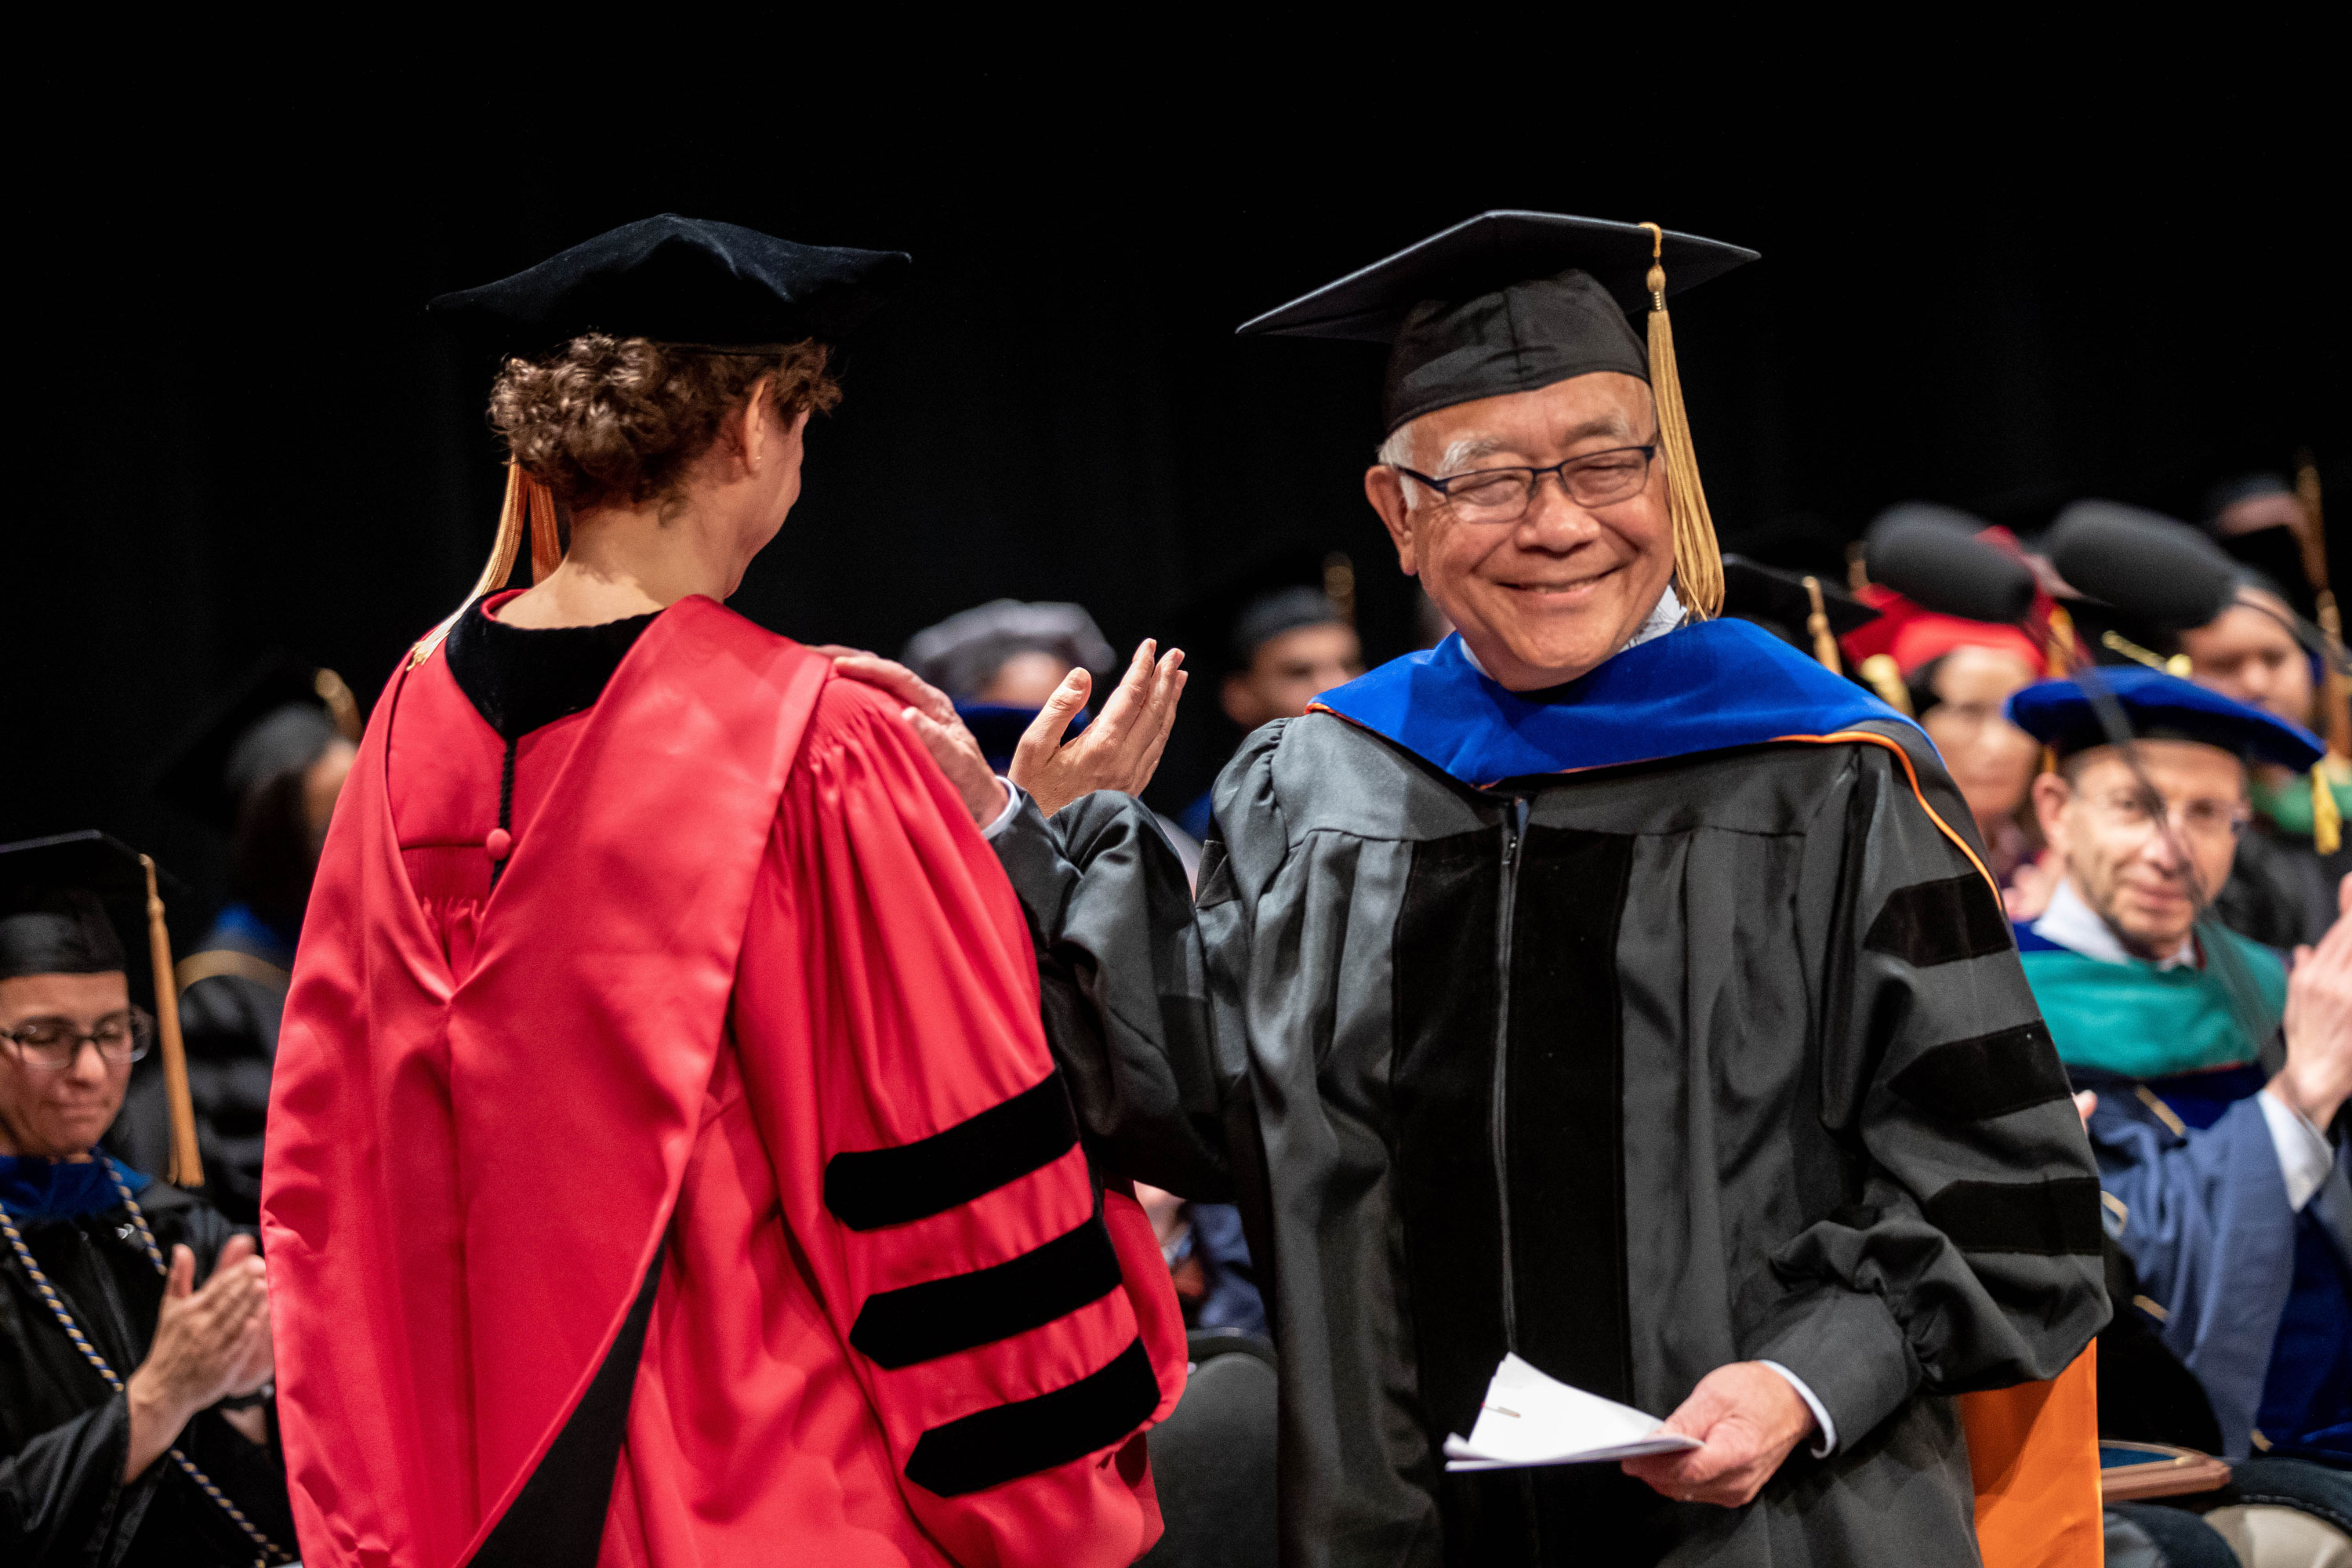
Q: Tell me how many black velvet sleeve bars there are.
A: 6